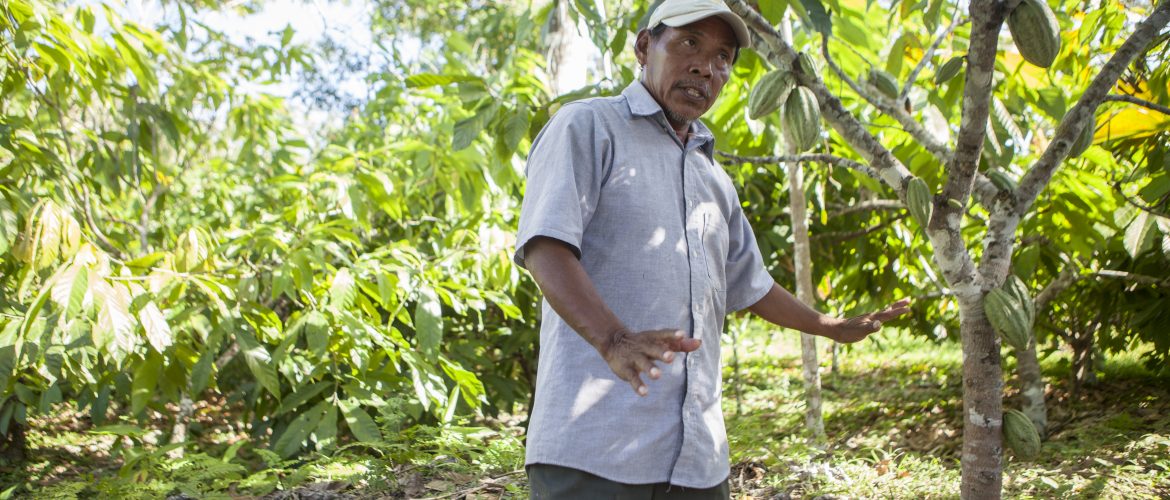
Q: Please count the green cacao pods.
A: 12